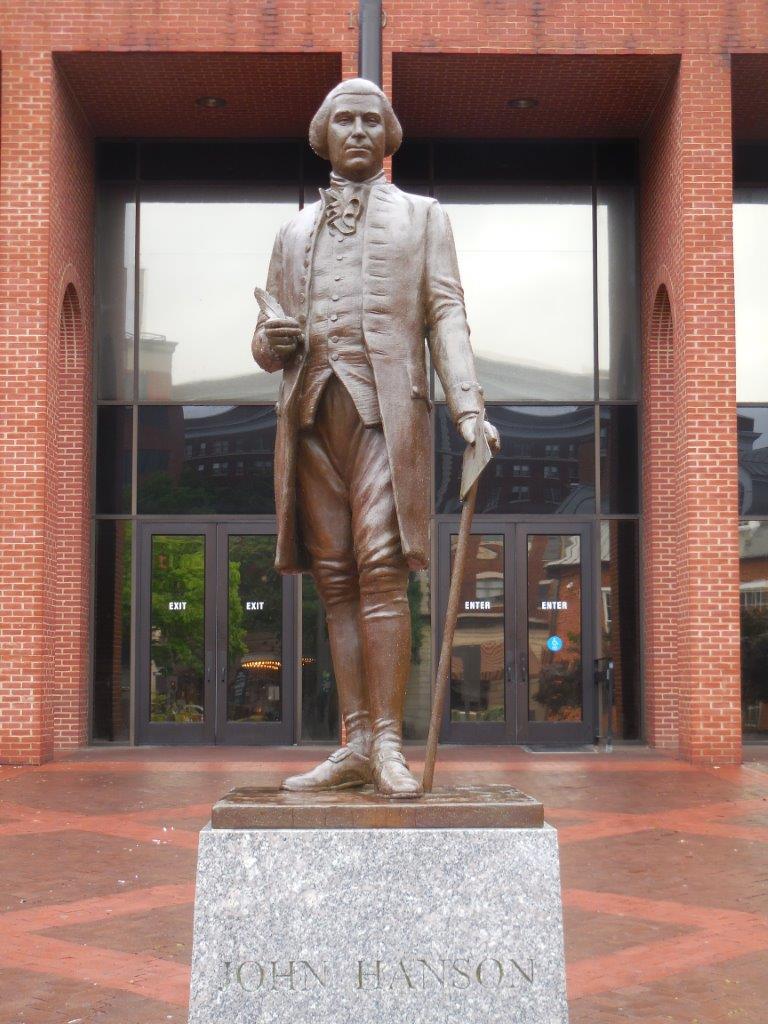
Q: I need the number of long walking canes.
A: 1